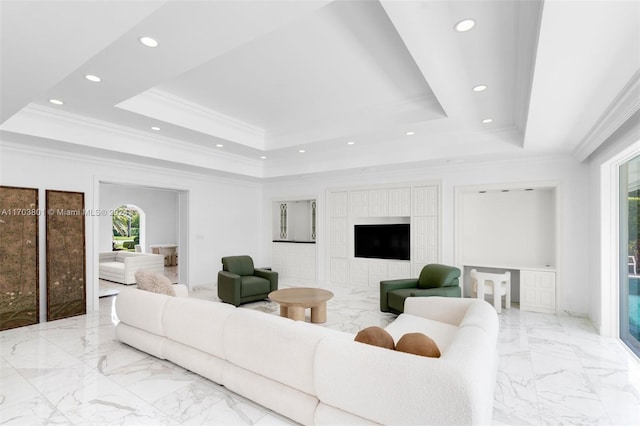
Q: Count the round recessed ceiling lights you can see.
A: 12